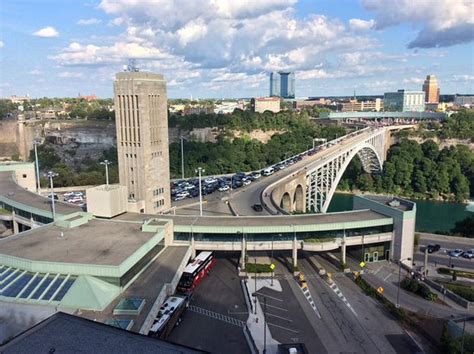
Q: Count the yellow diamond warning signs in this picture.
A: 2